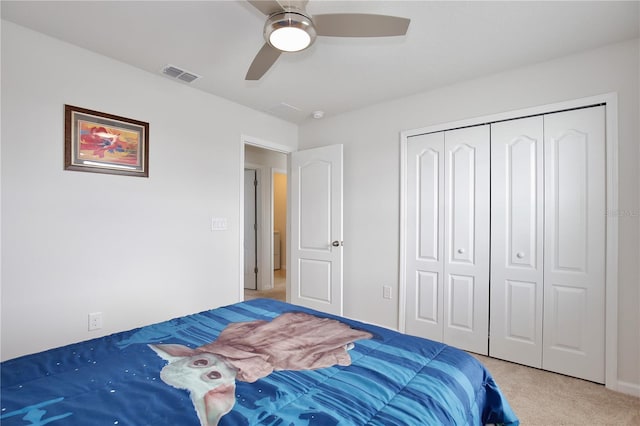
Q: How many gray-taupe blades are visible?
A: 3